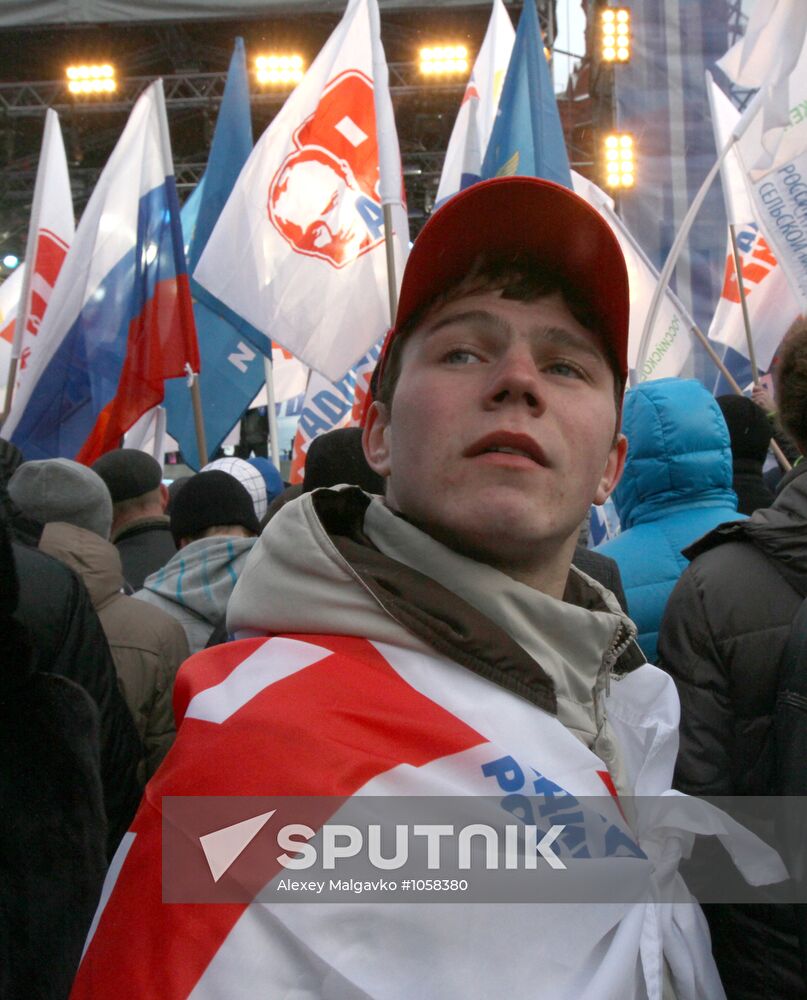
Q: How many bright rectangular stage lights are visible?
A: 5